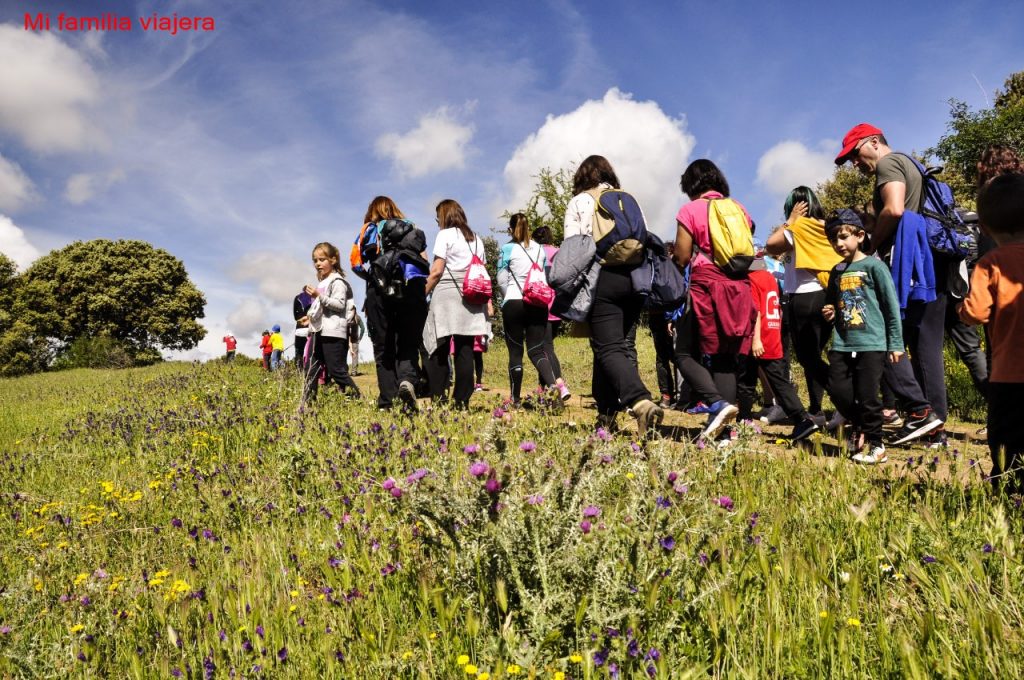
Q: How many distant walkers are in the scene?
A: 3